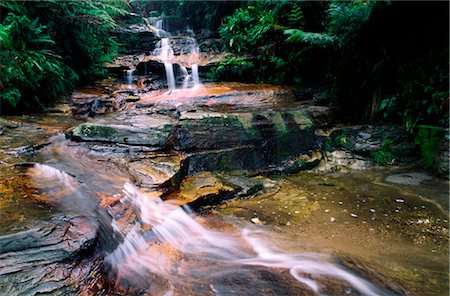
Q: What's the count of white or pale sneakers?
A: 0